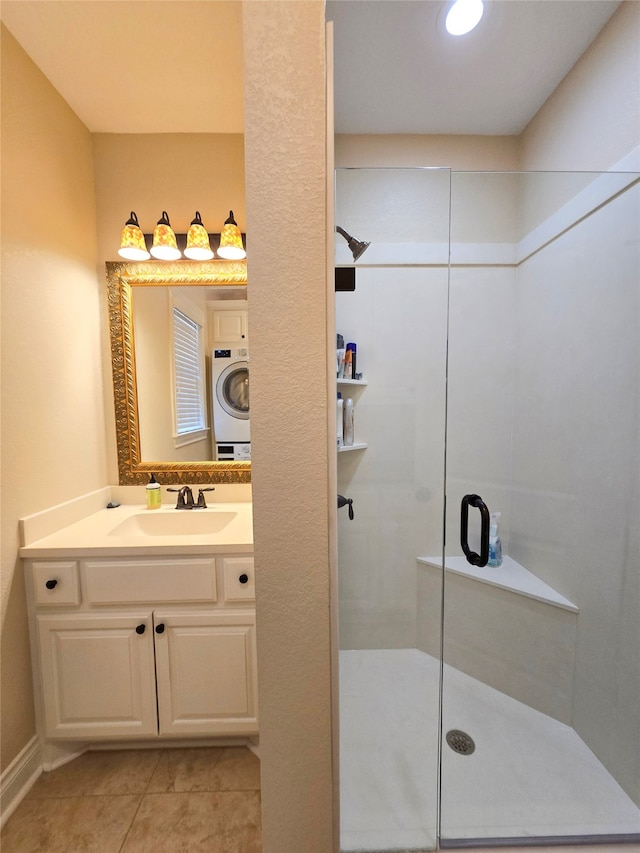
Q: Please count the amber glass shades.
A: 4